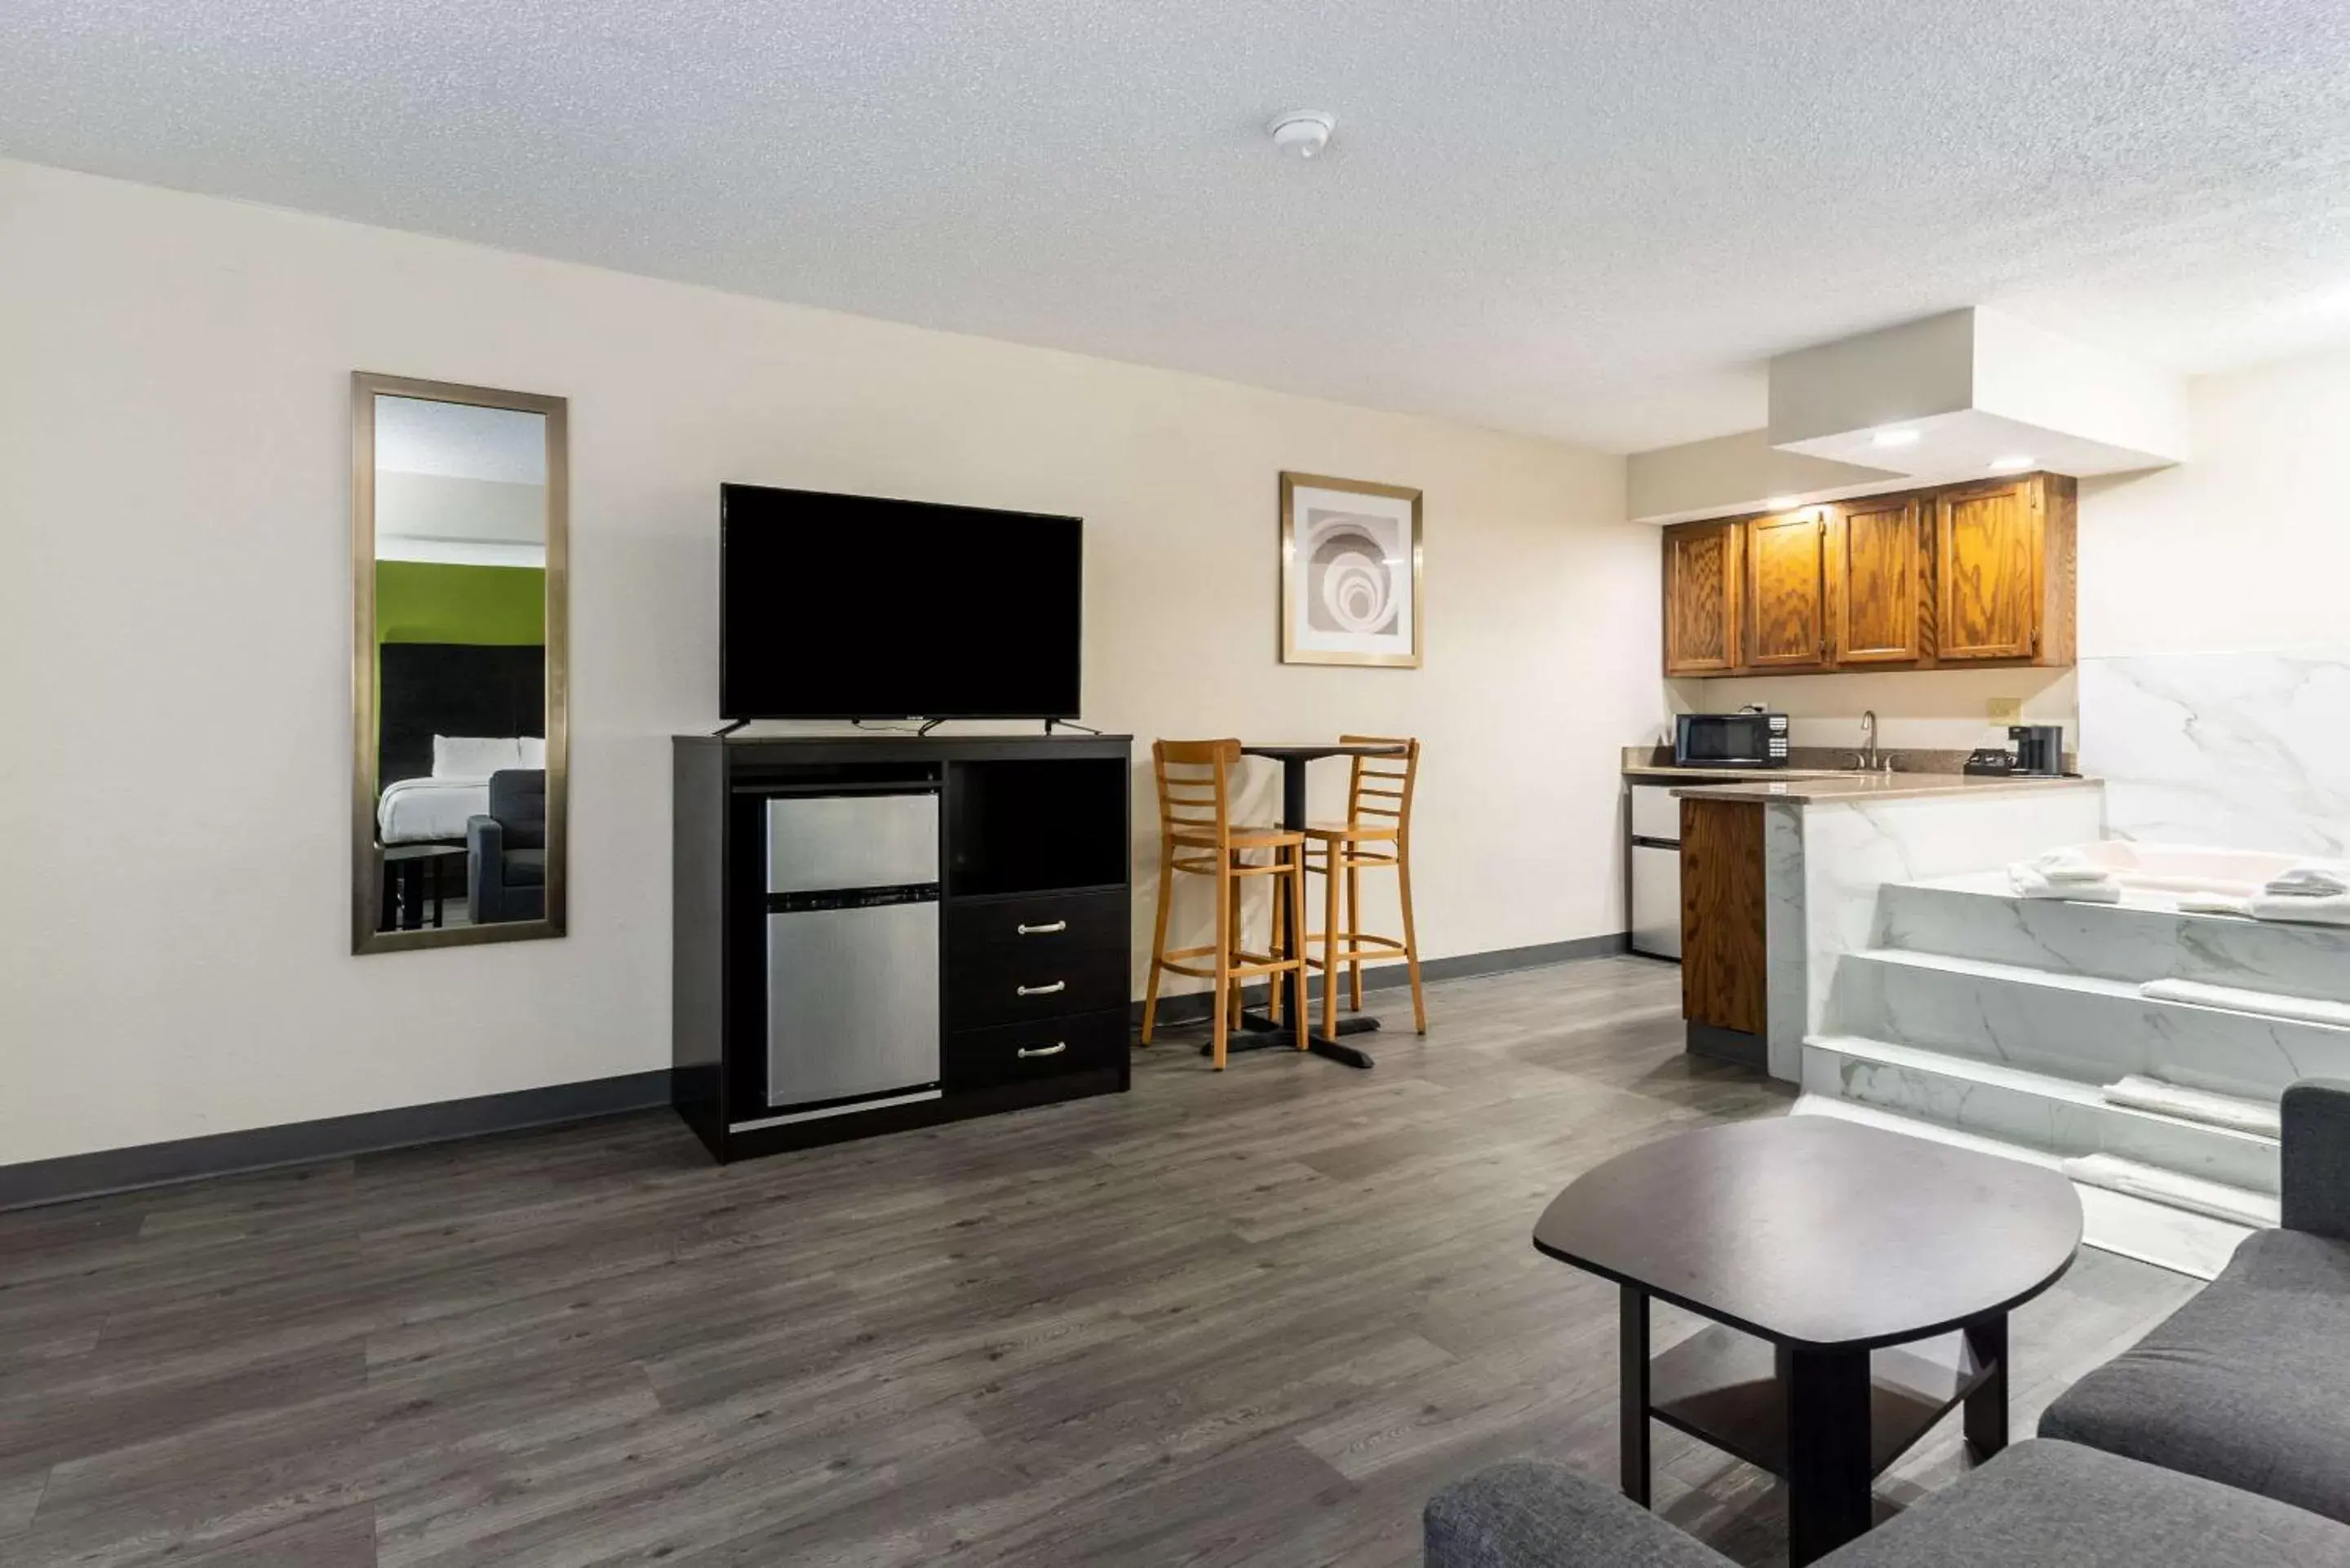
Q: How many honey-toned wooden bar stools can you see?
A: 2